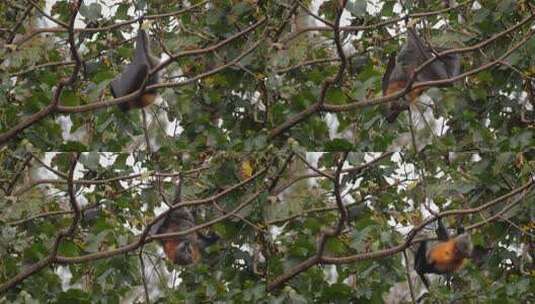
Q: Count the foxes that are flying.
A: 0